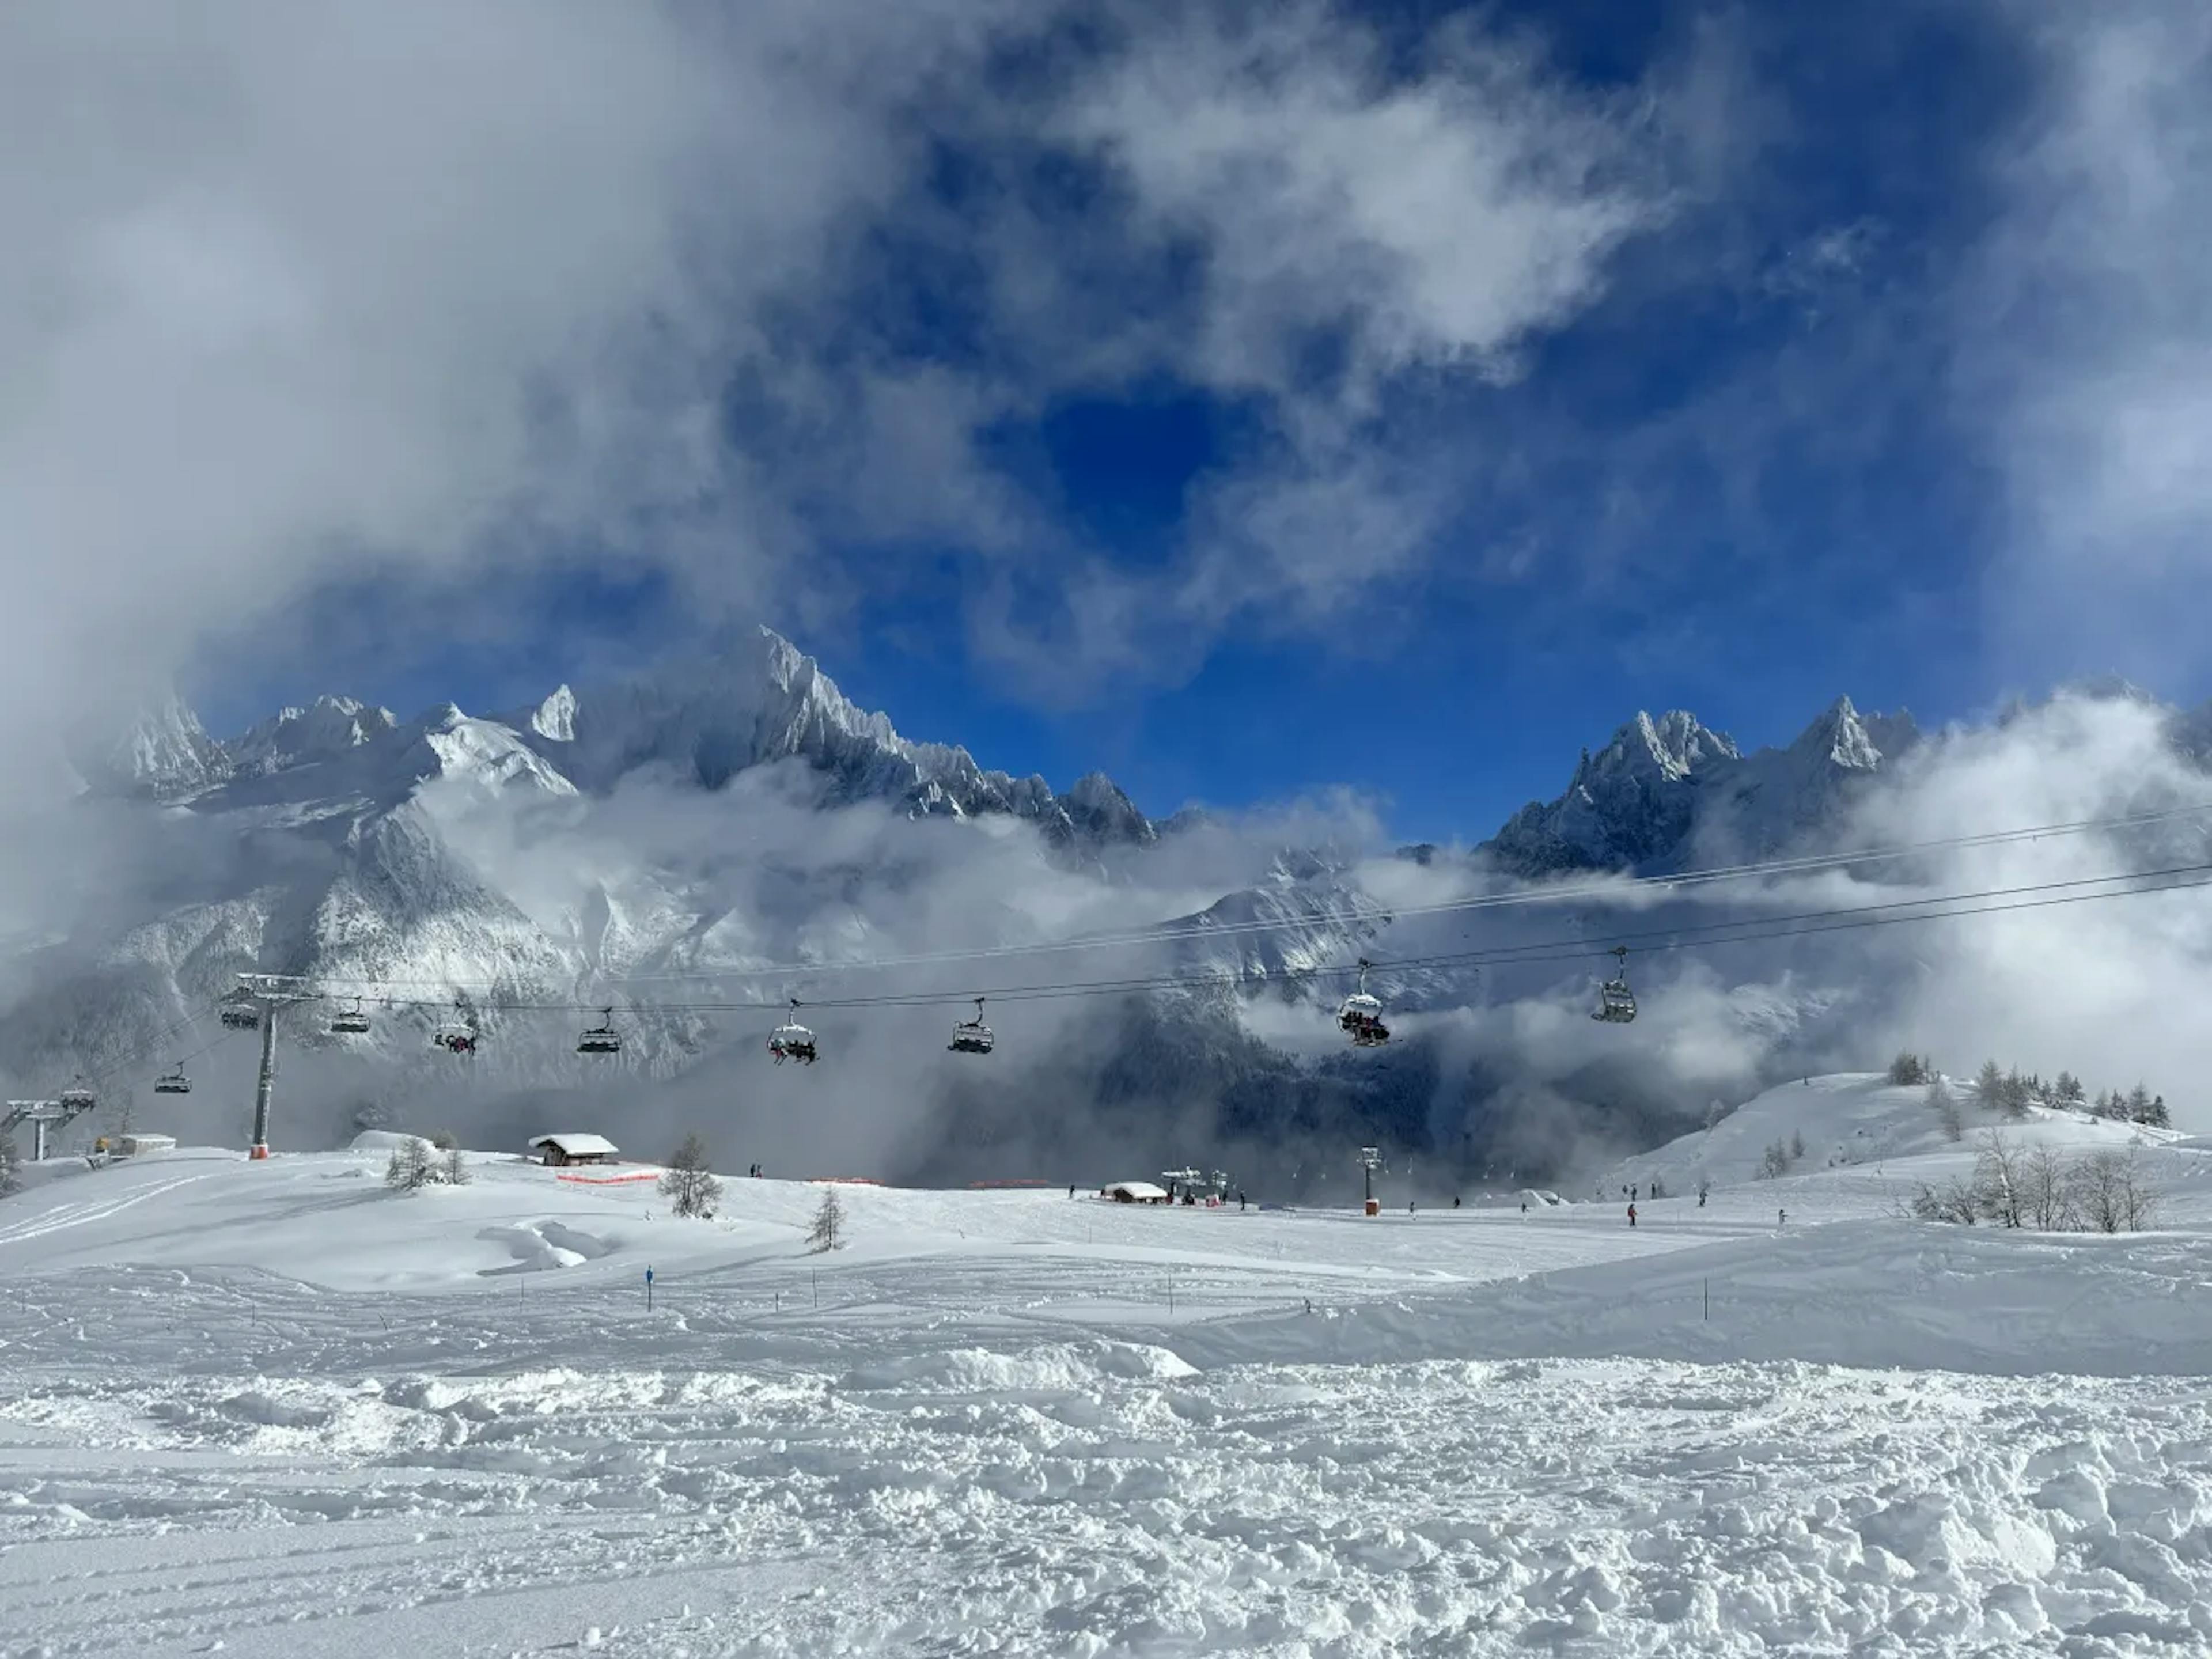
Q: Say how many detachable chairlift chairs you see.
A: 10